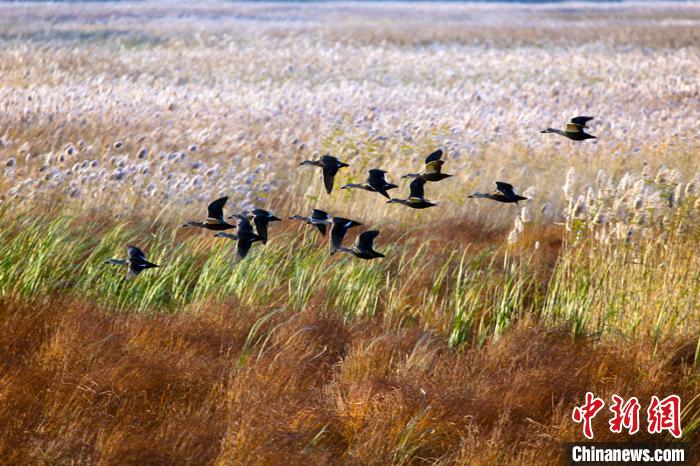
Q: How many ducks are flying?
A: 13